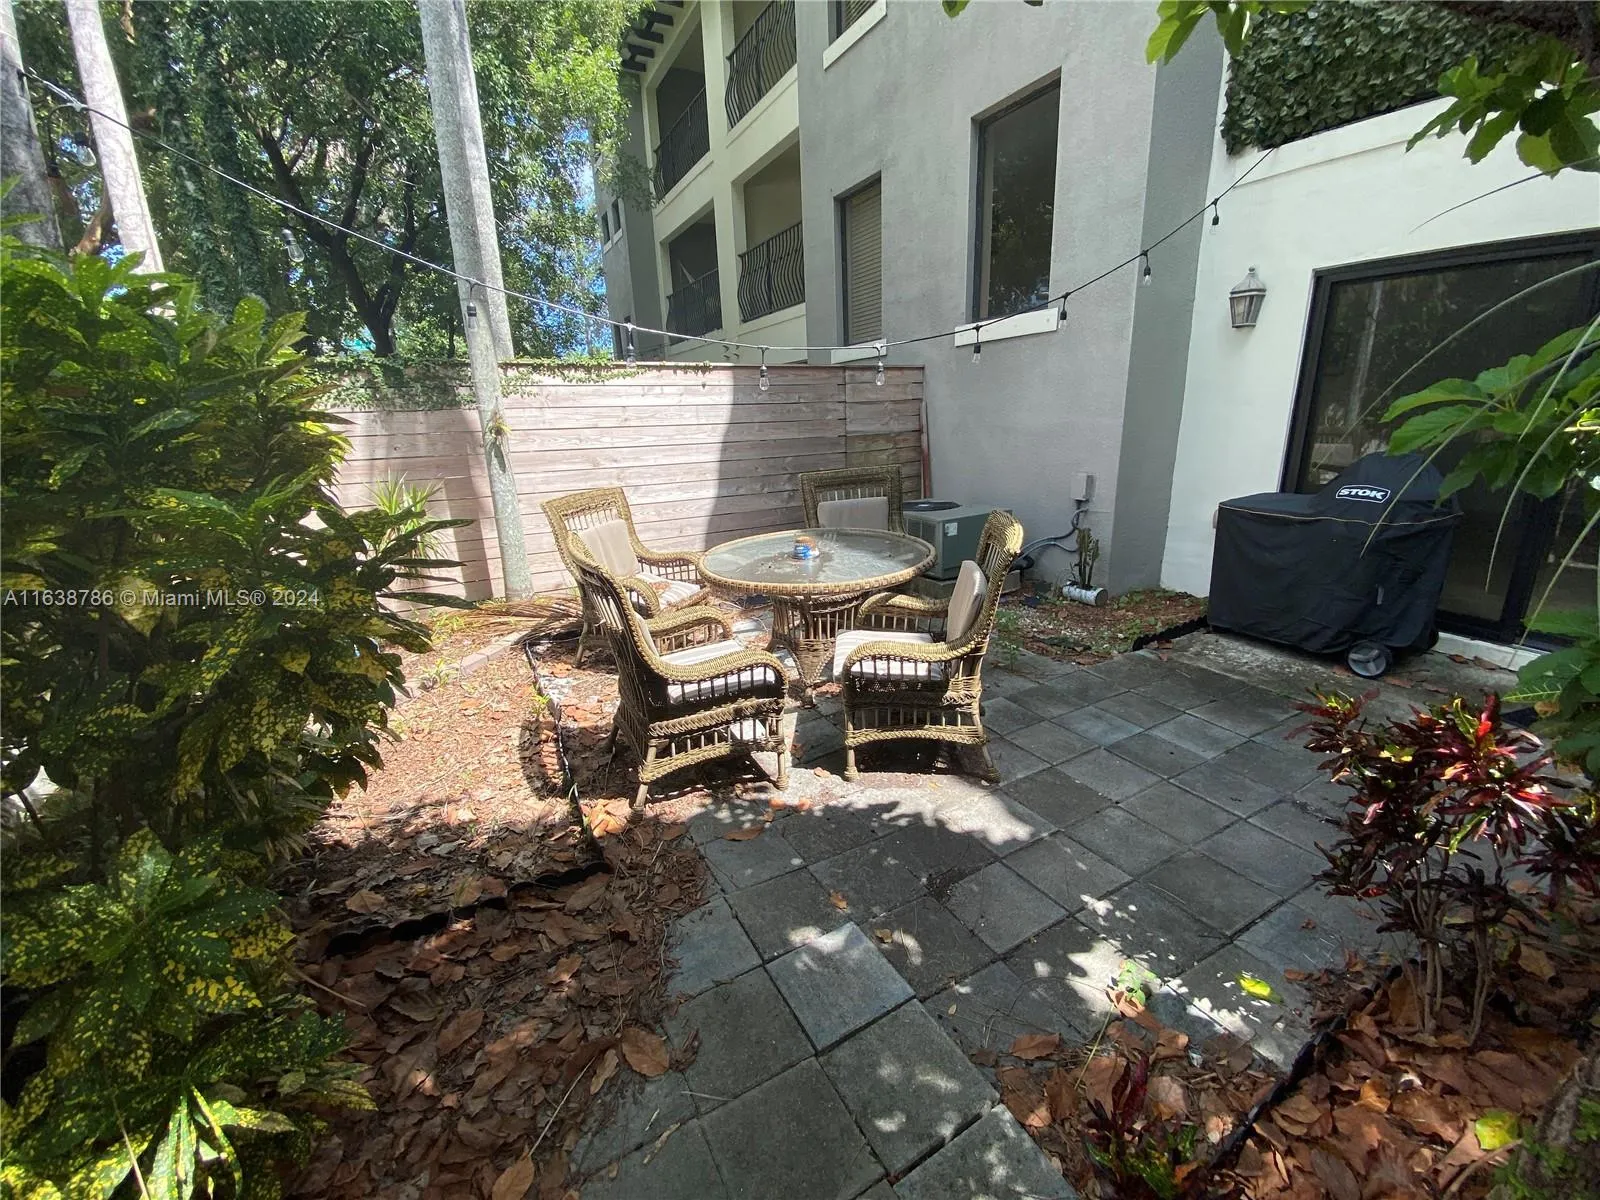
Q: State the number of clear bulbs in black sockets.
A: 10